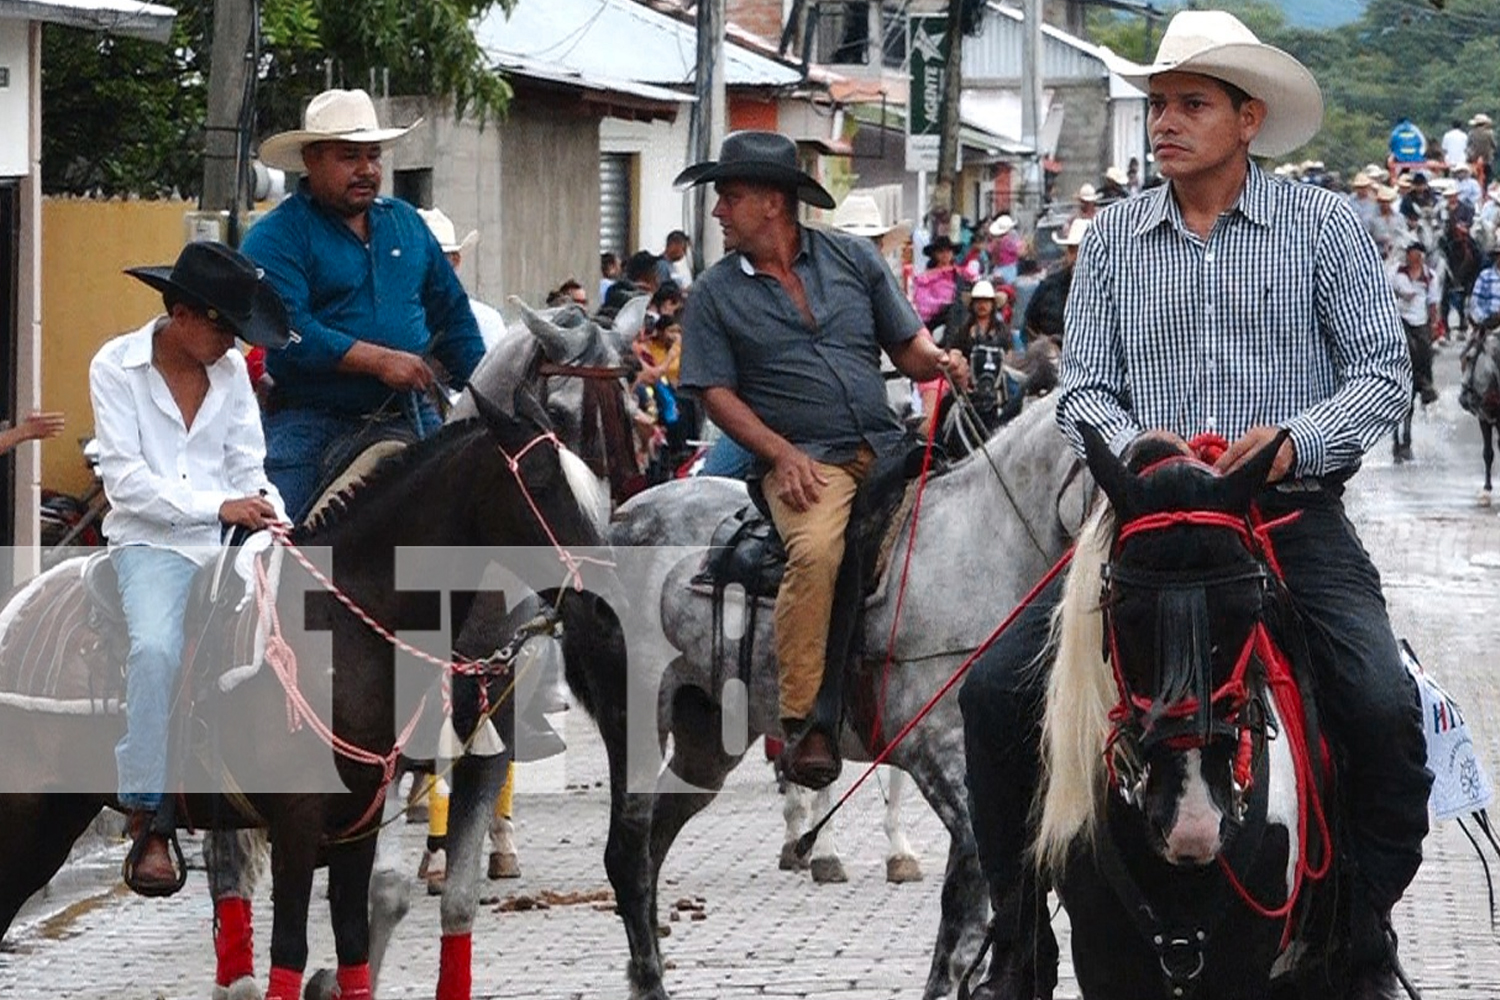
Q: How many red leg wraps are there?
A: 4